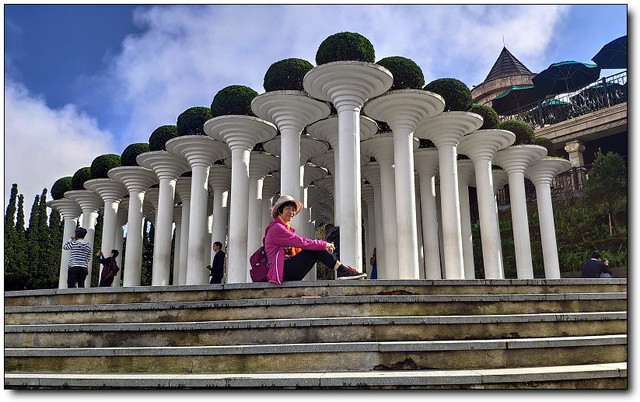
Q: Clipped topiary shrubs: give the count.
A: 14